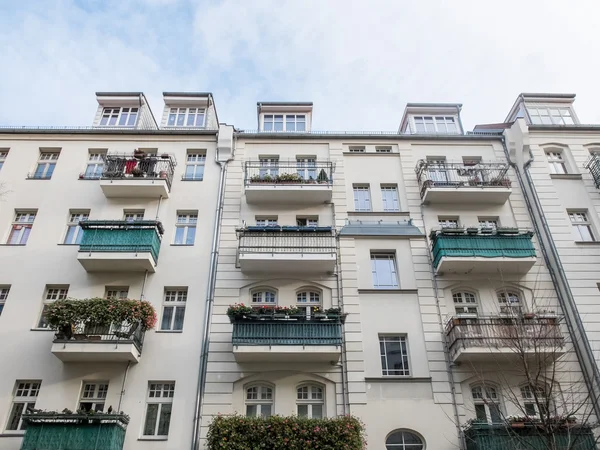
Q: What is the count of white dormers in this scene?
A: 5